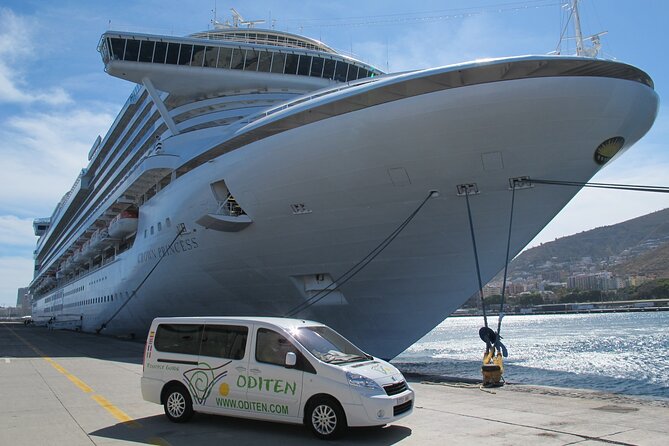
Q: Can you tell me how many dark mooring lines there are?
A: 7